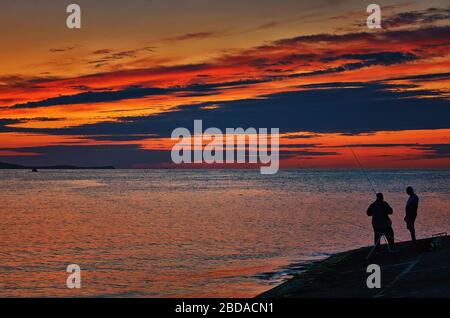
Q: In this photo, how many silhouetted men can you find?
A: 2